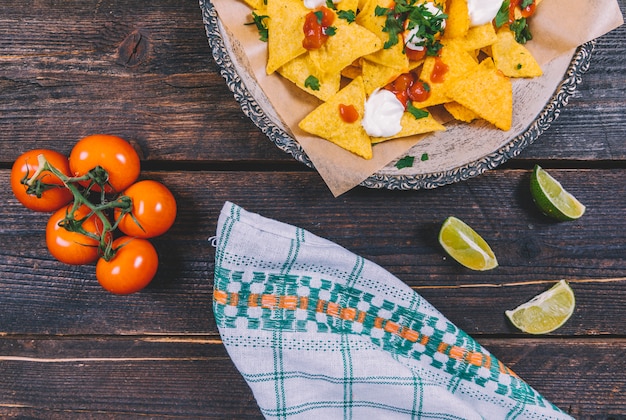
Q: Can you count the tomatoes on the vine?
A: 5